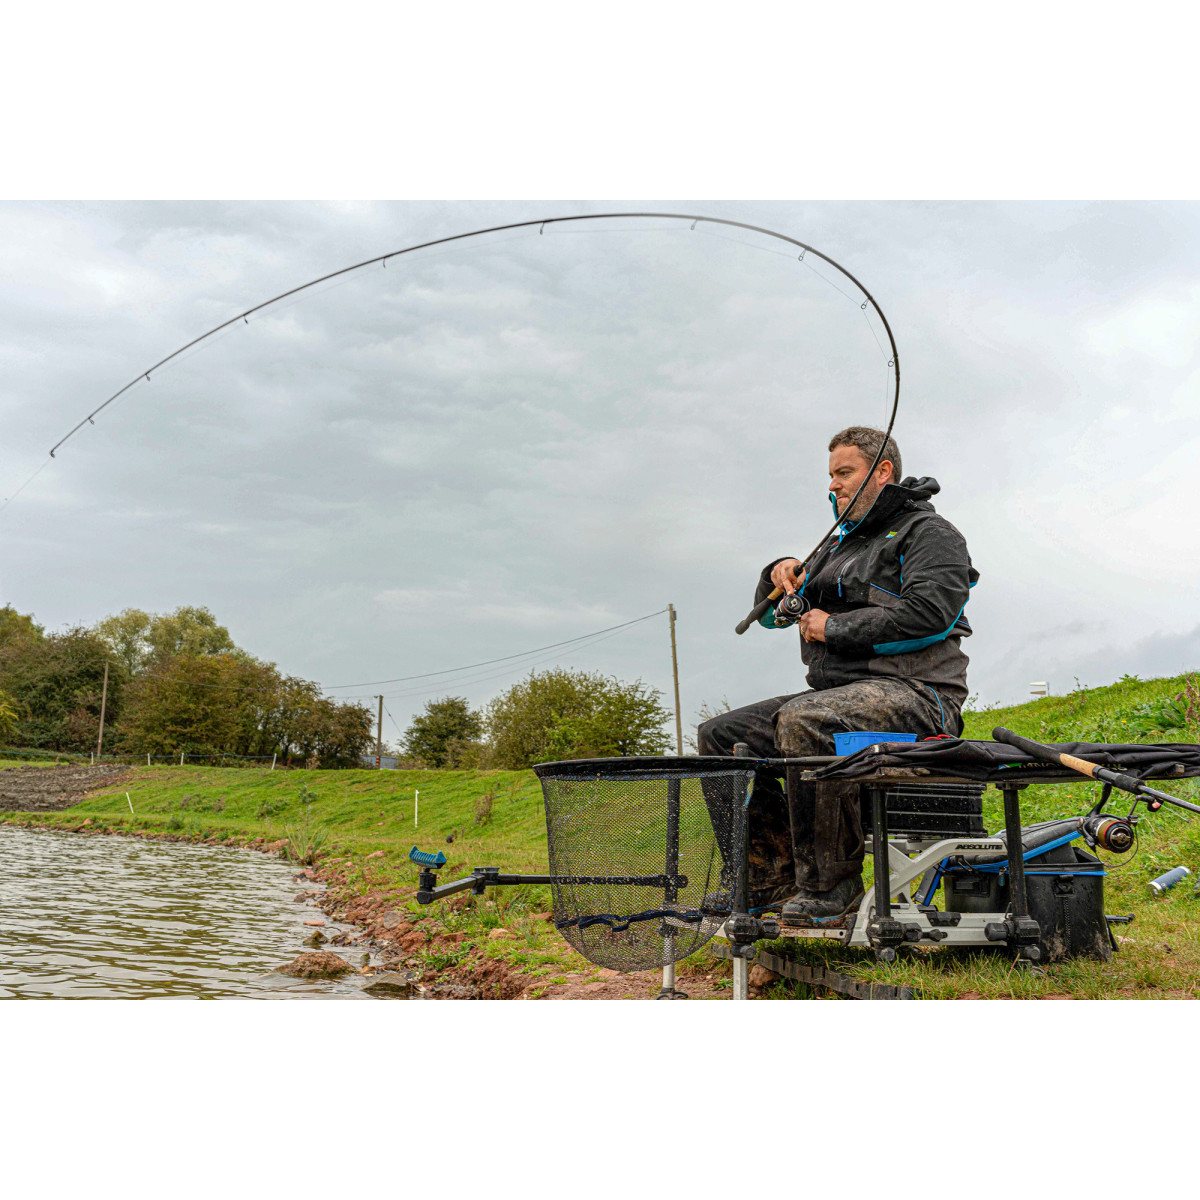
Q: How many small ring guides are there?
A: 10